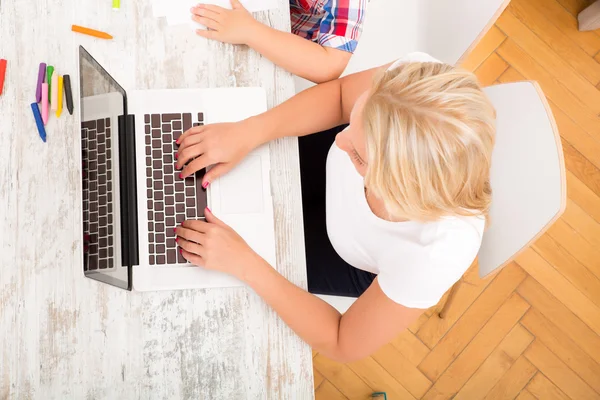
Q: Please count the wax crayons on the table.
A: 10